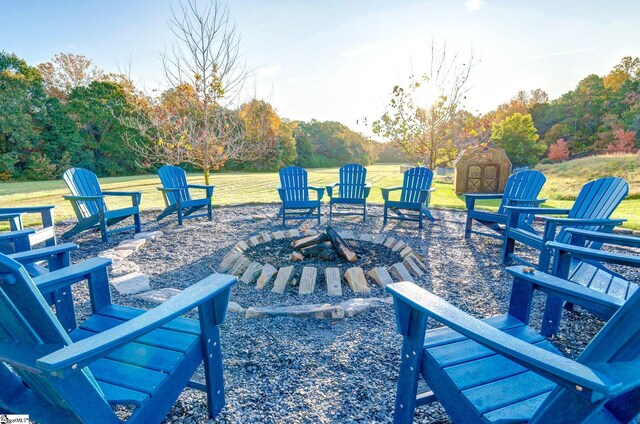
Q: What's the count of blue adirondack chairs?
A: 12